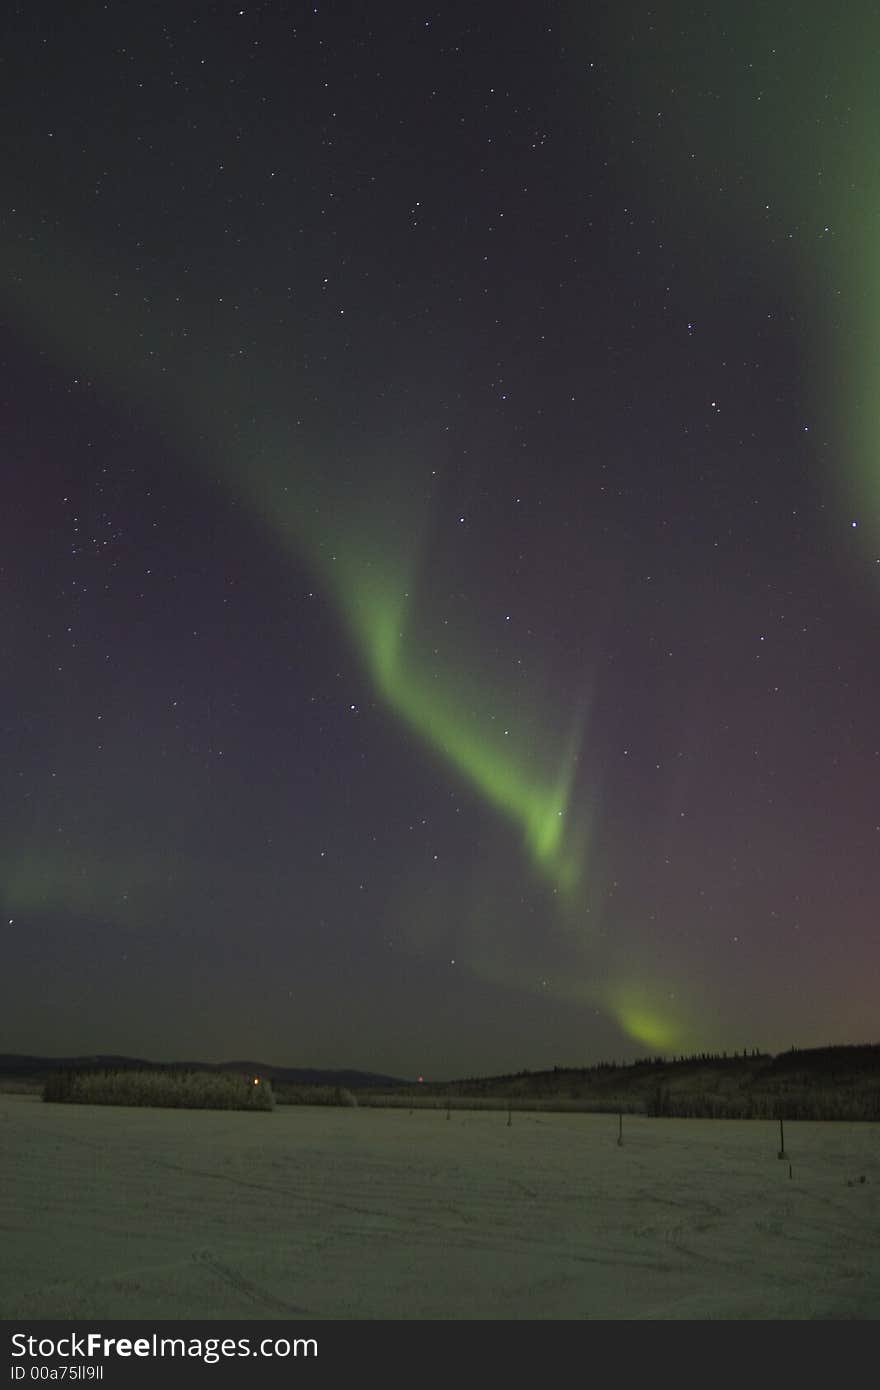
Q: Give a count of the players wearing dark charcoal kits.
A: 0